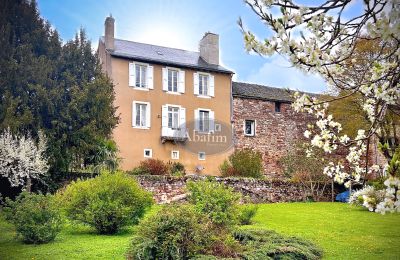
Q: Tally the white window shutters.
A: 10